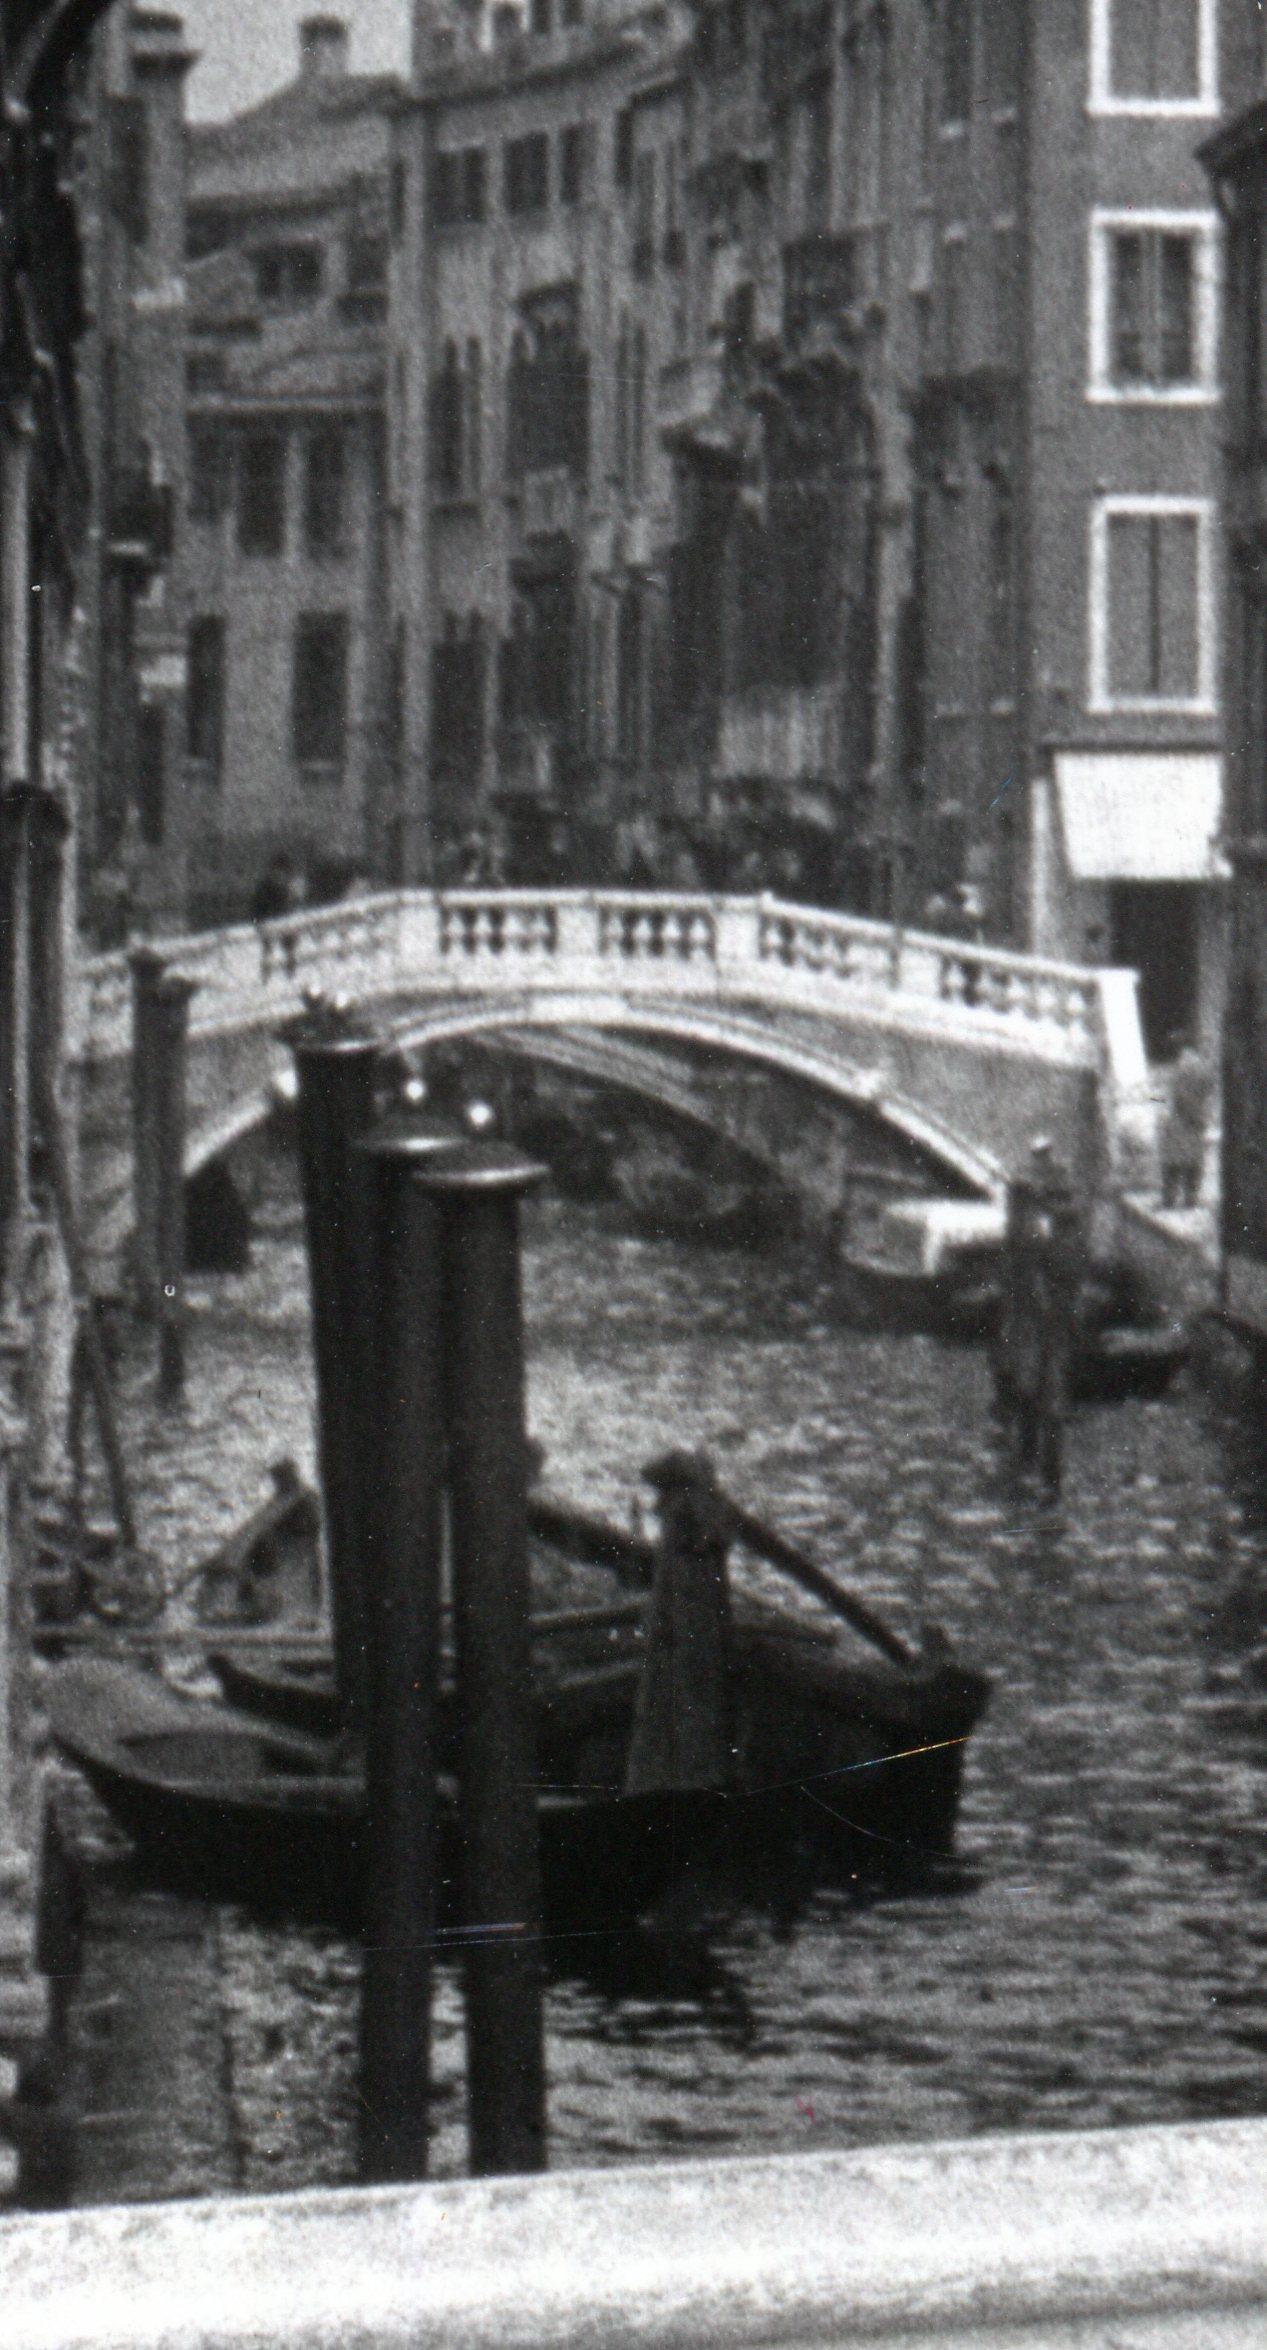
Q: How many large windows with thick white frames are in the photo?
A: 3